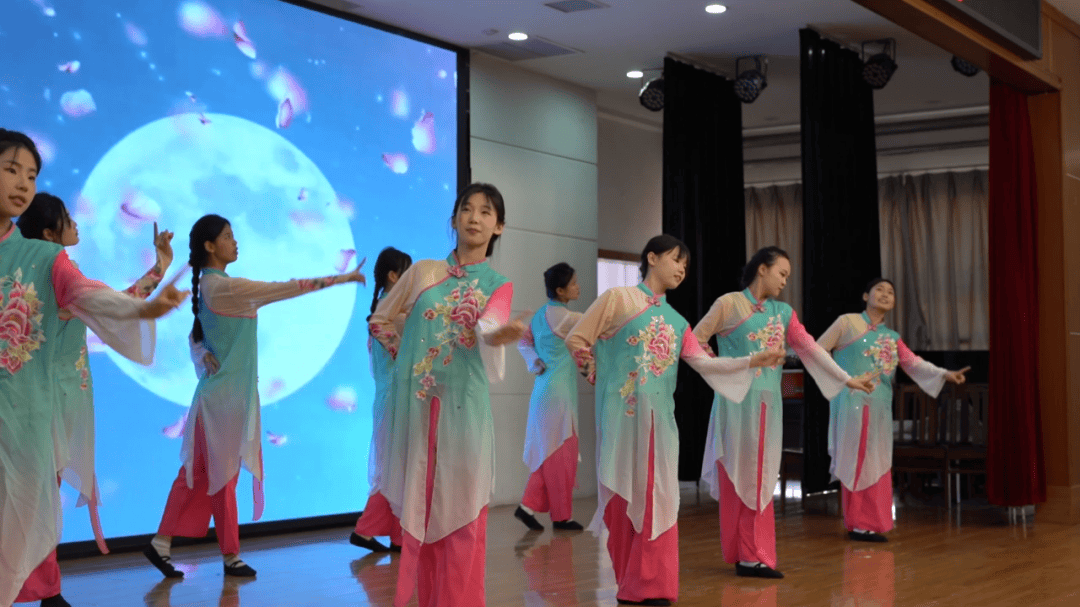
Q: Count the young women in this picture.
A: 9